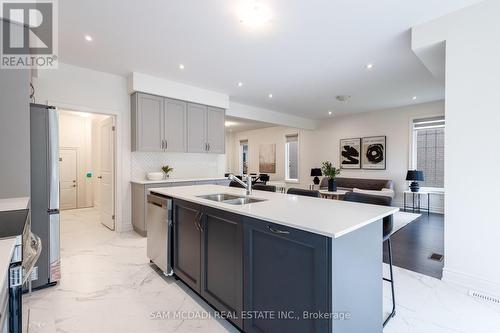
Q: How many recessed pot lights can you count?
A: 7